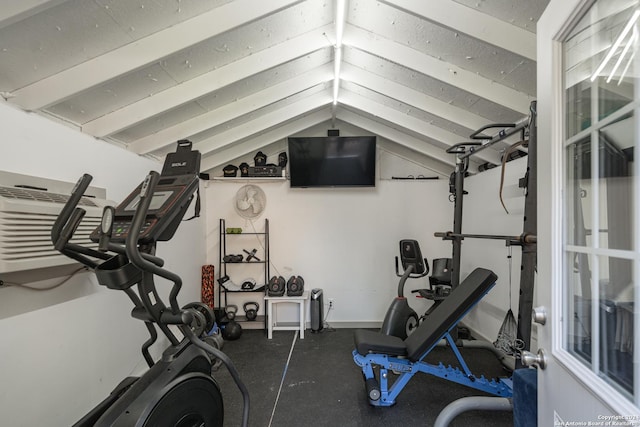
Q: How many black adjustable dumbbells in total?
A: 2